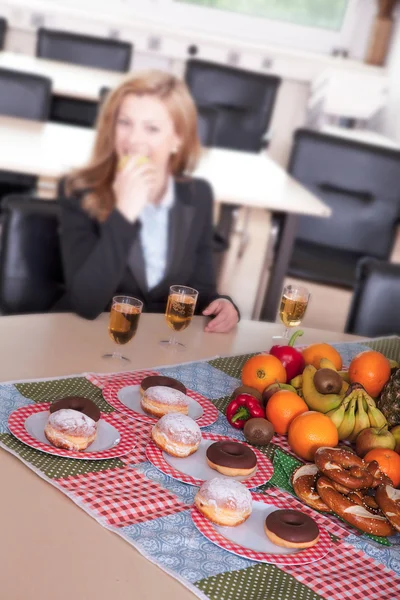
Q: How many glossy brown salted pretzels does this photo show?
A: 4